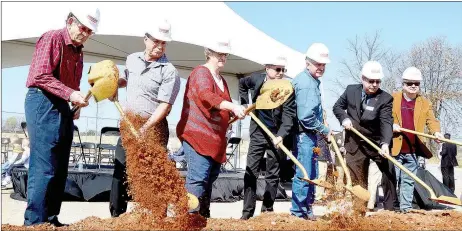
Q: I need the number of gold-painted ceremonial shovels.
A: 7